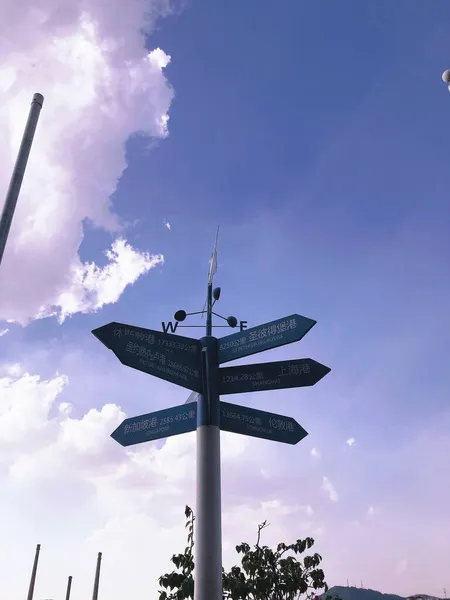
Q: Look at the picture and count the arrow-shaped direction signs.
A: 6